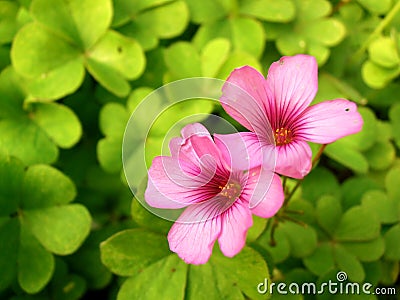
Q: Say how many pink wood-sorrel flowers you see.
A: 2